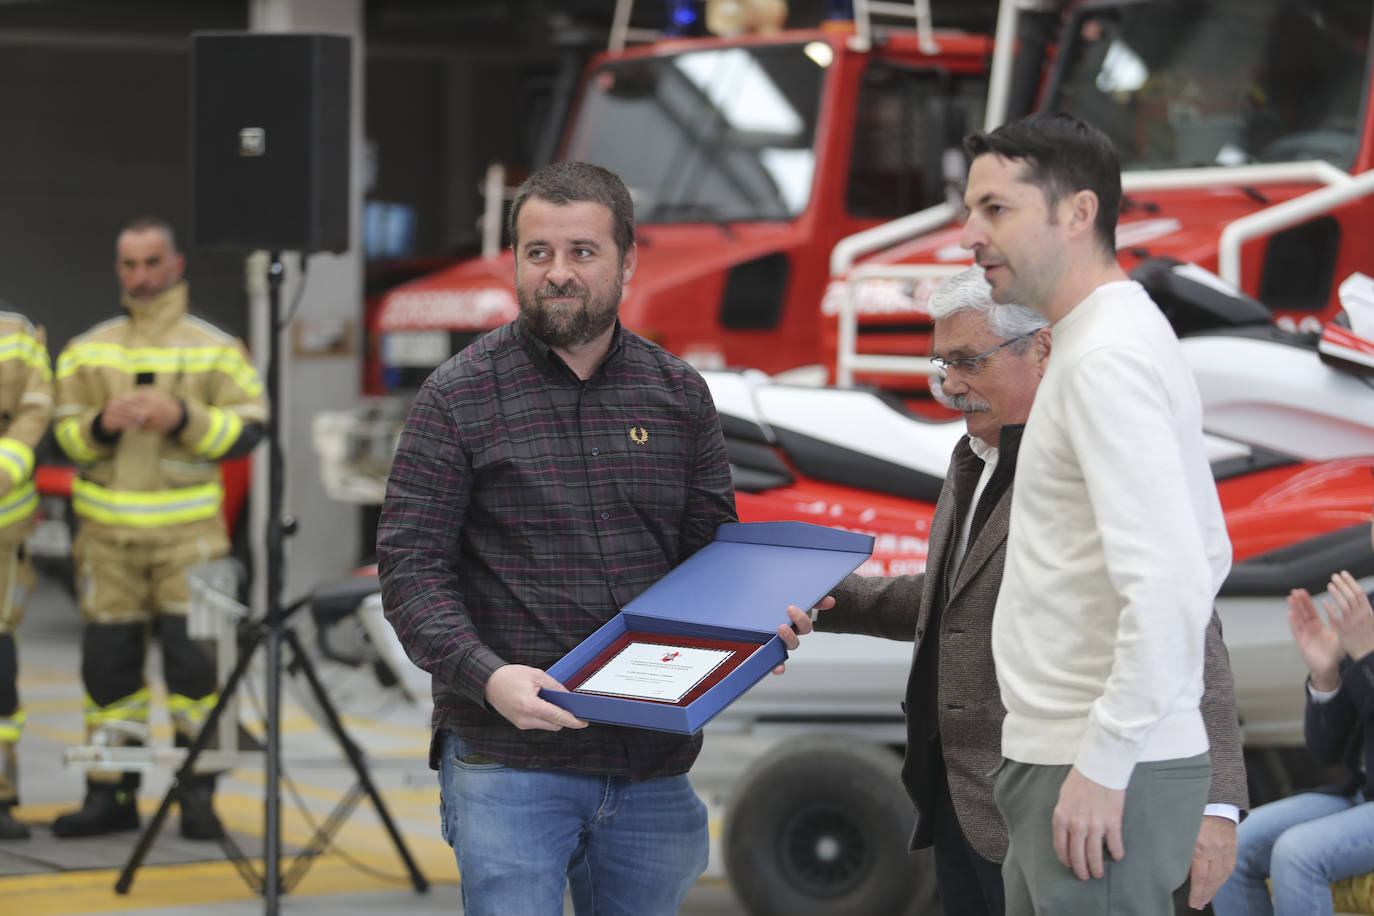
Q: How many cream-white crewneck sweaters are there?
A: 1